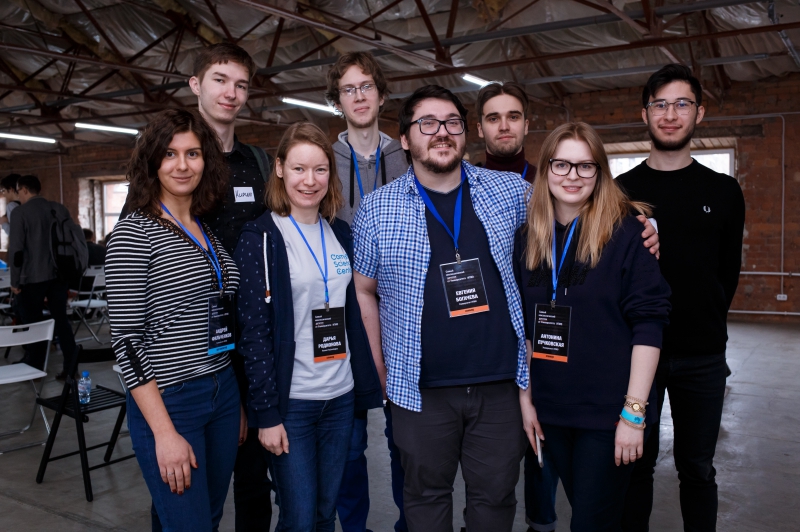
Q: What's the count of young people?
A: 8